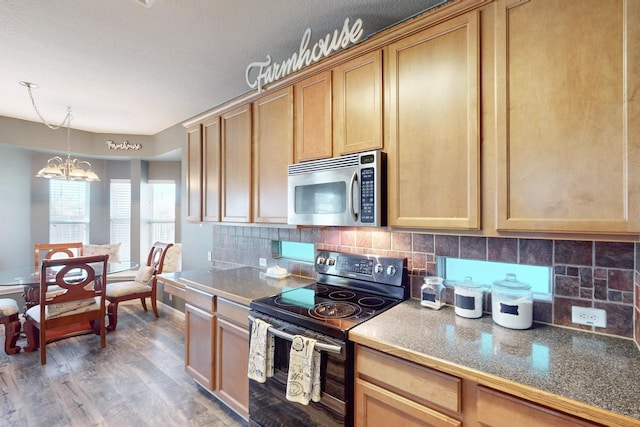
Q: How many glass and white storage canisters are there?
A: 3